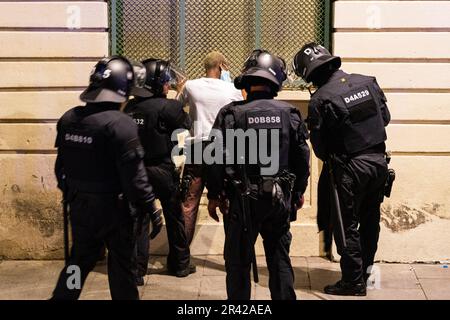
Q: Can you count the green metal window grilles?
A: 1